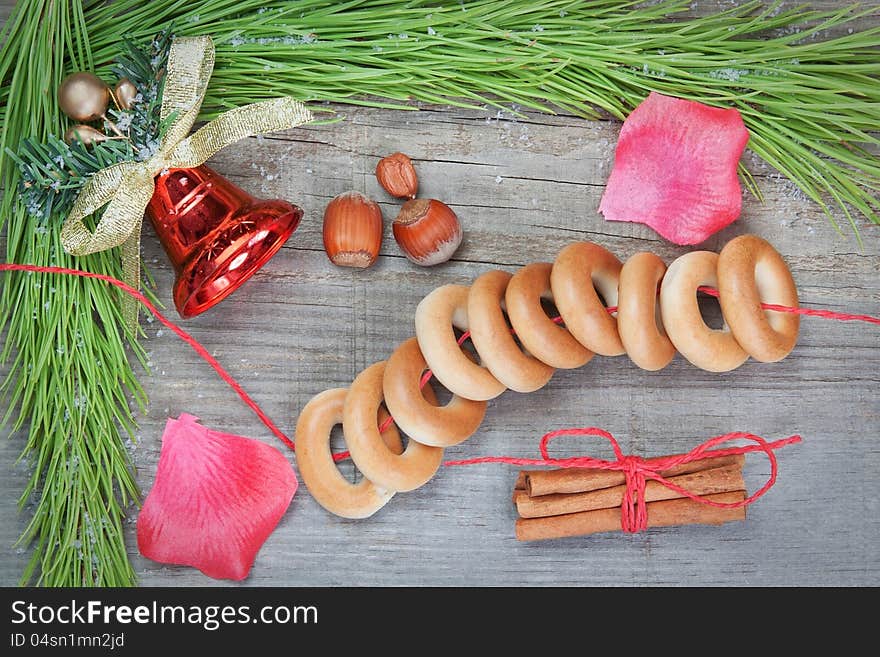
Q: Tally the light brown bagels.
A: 10